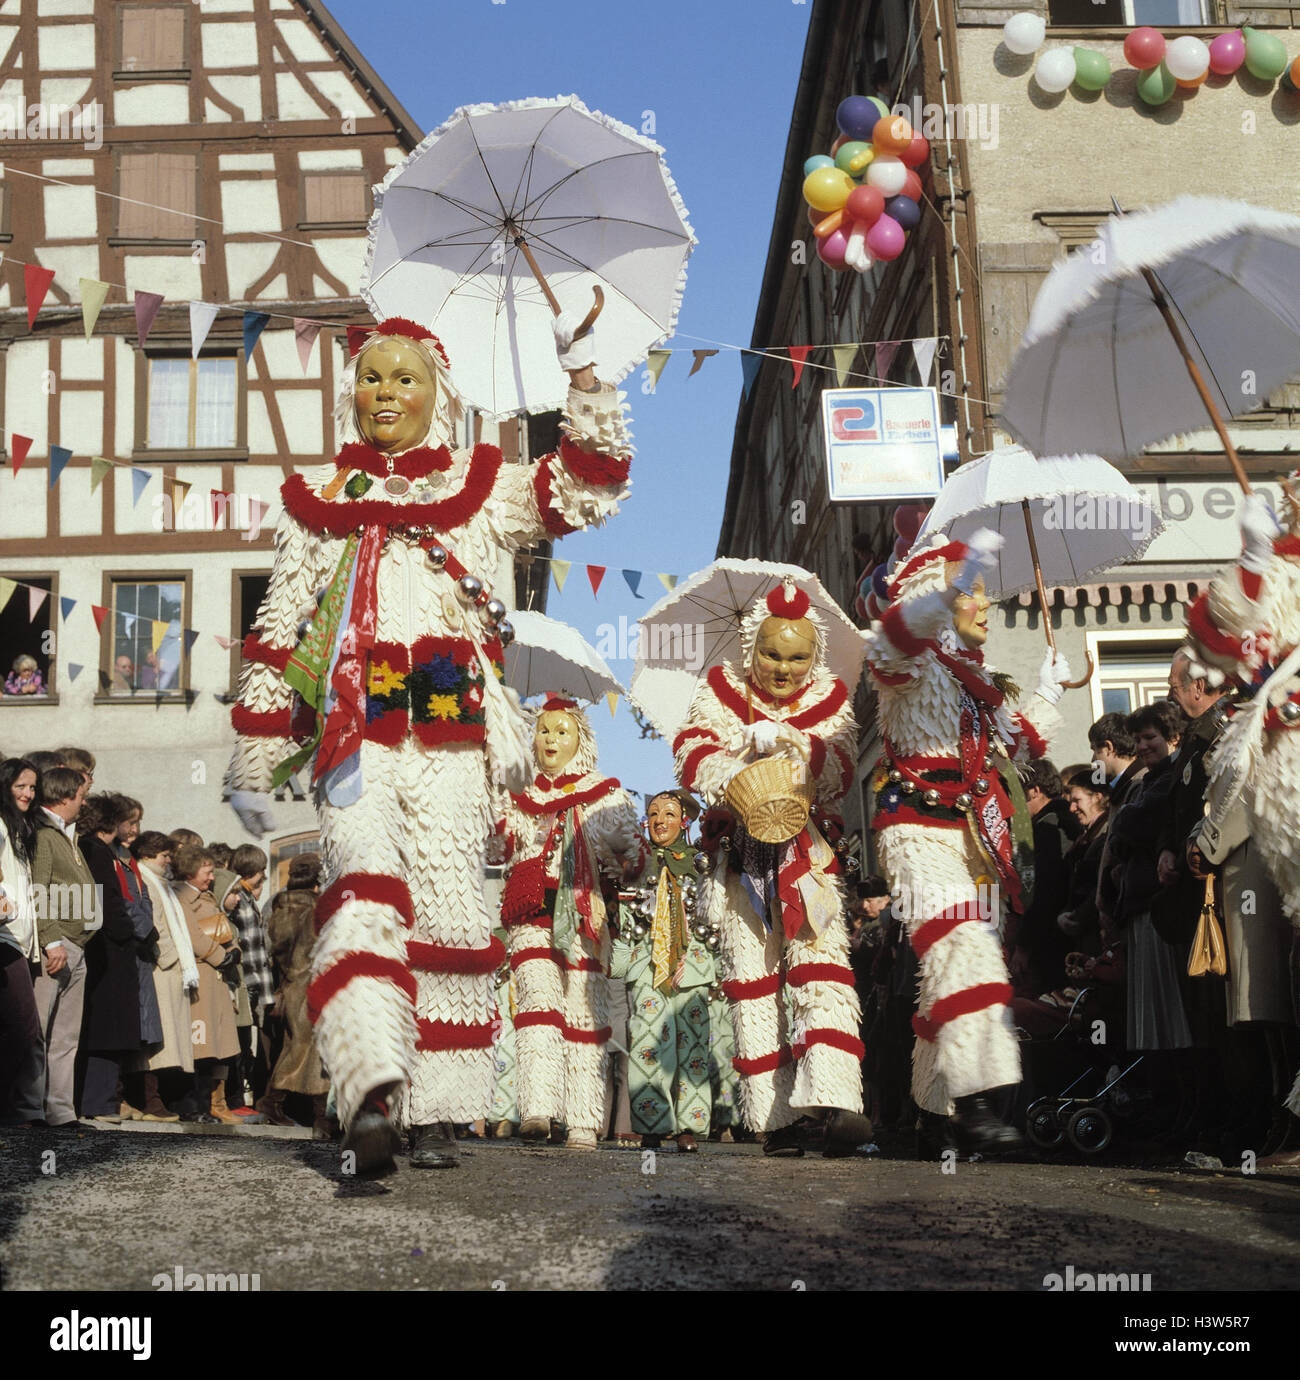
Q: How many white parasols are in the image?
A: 5